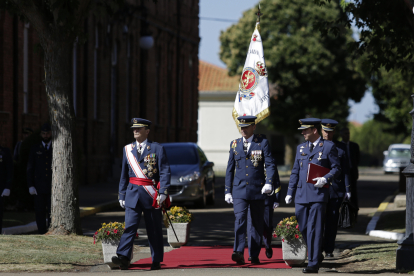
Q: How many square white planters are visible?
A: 3